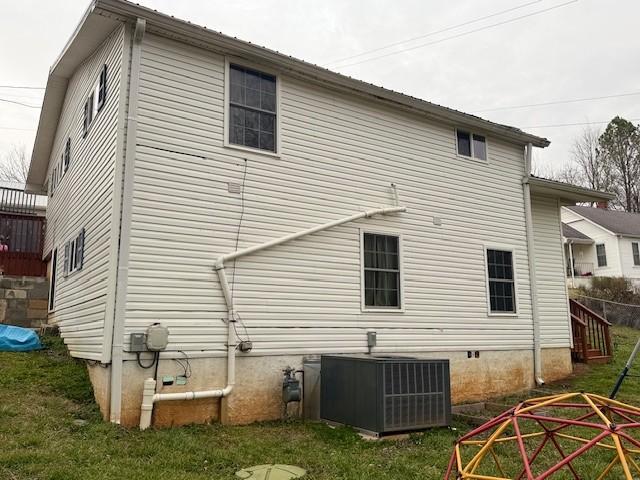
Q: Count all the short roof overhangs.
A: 1